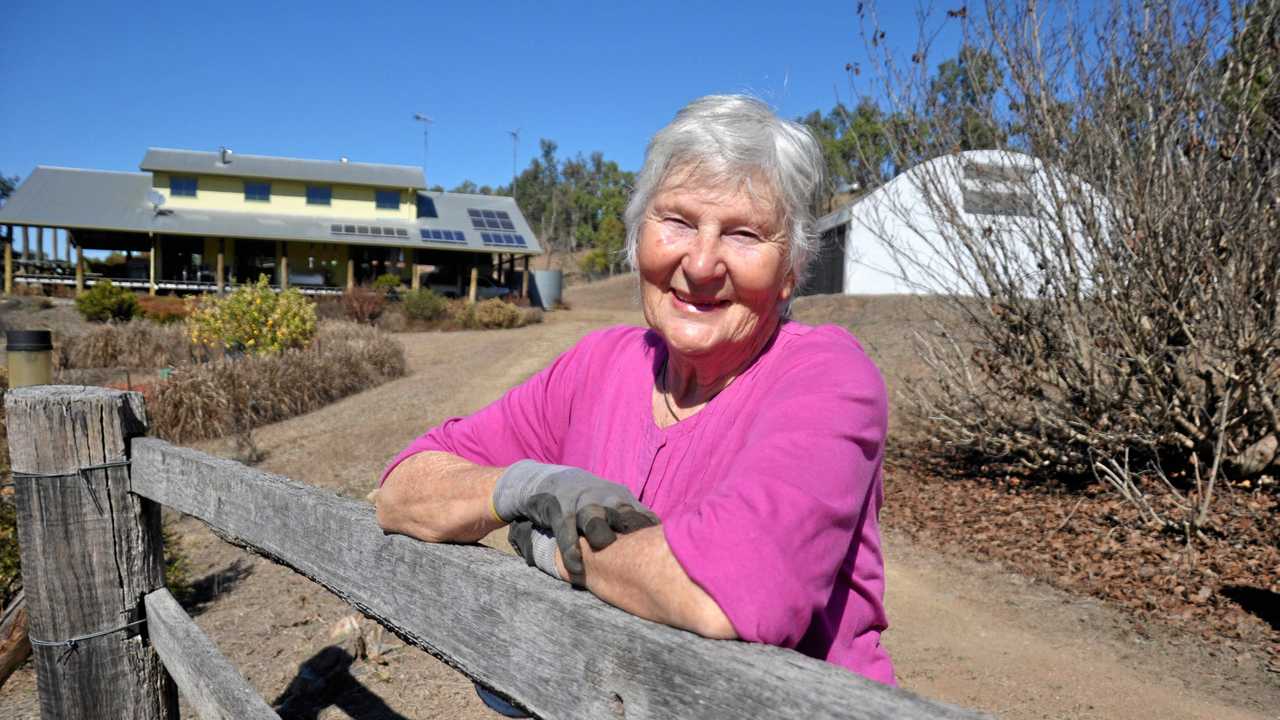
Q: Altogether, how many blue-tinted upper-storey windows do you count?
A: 4